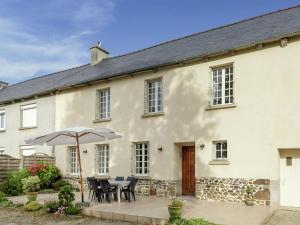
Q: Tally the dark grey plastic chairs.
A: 6